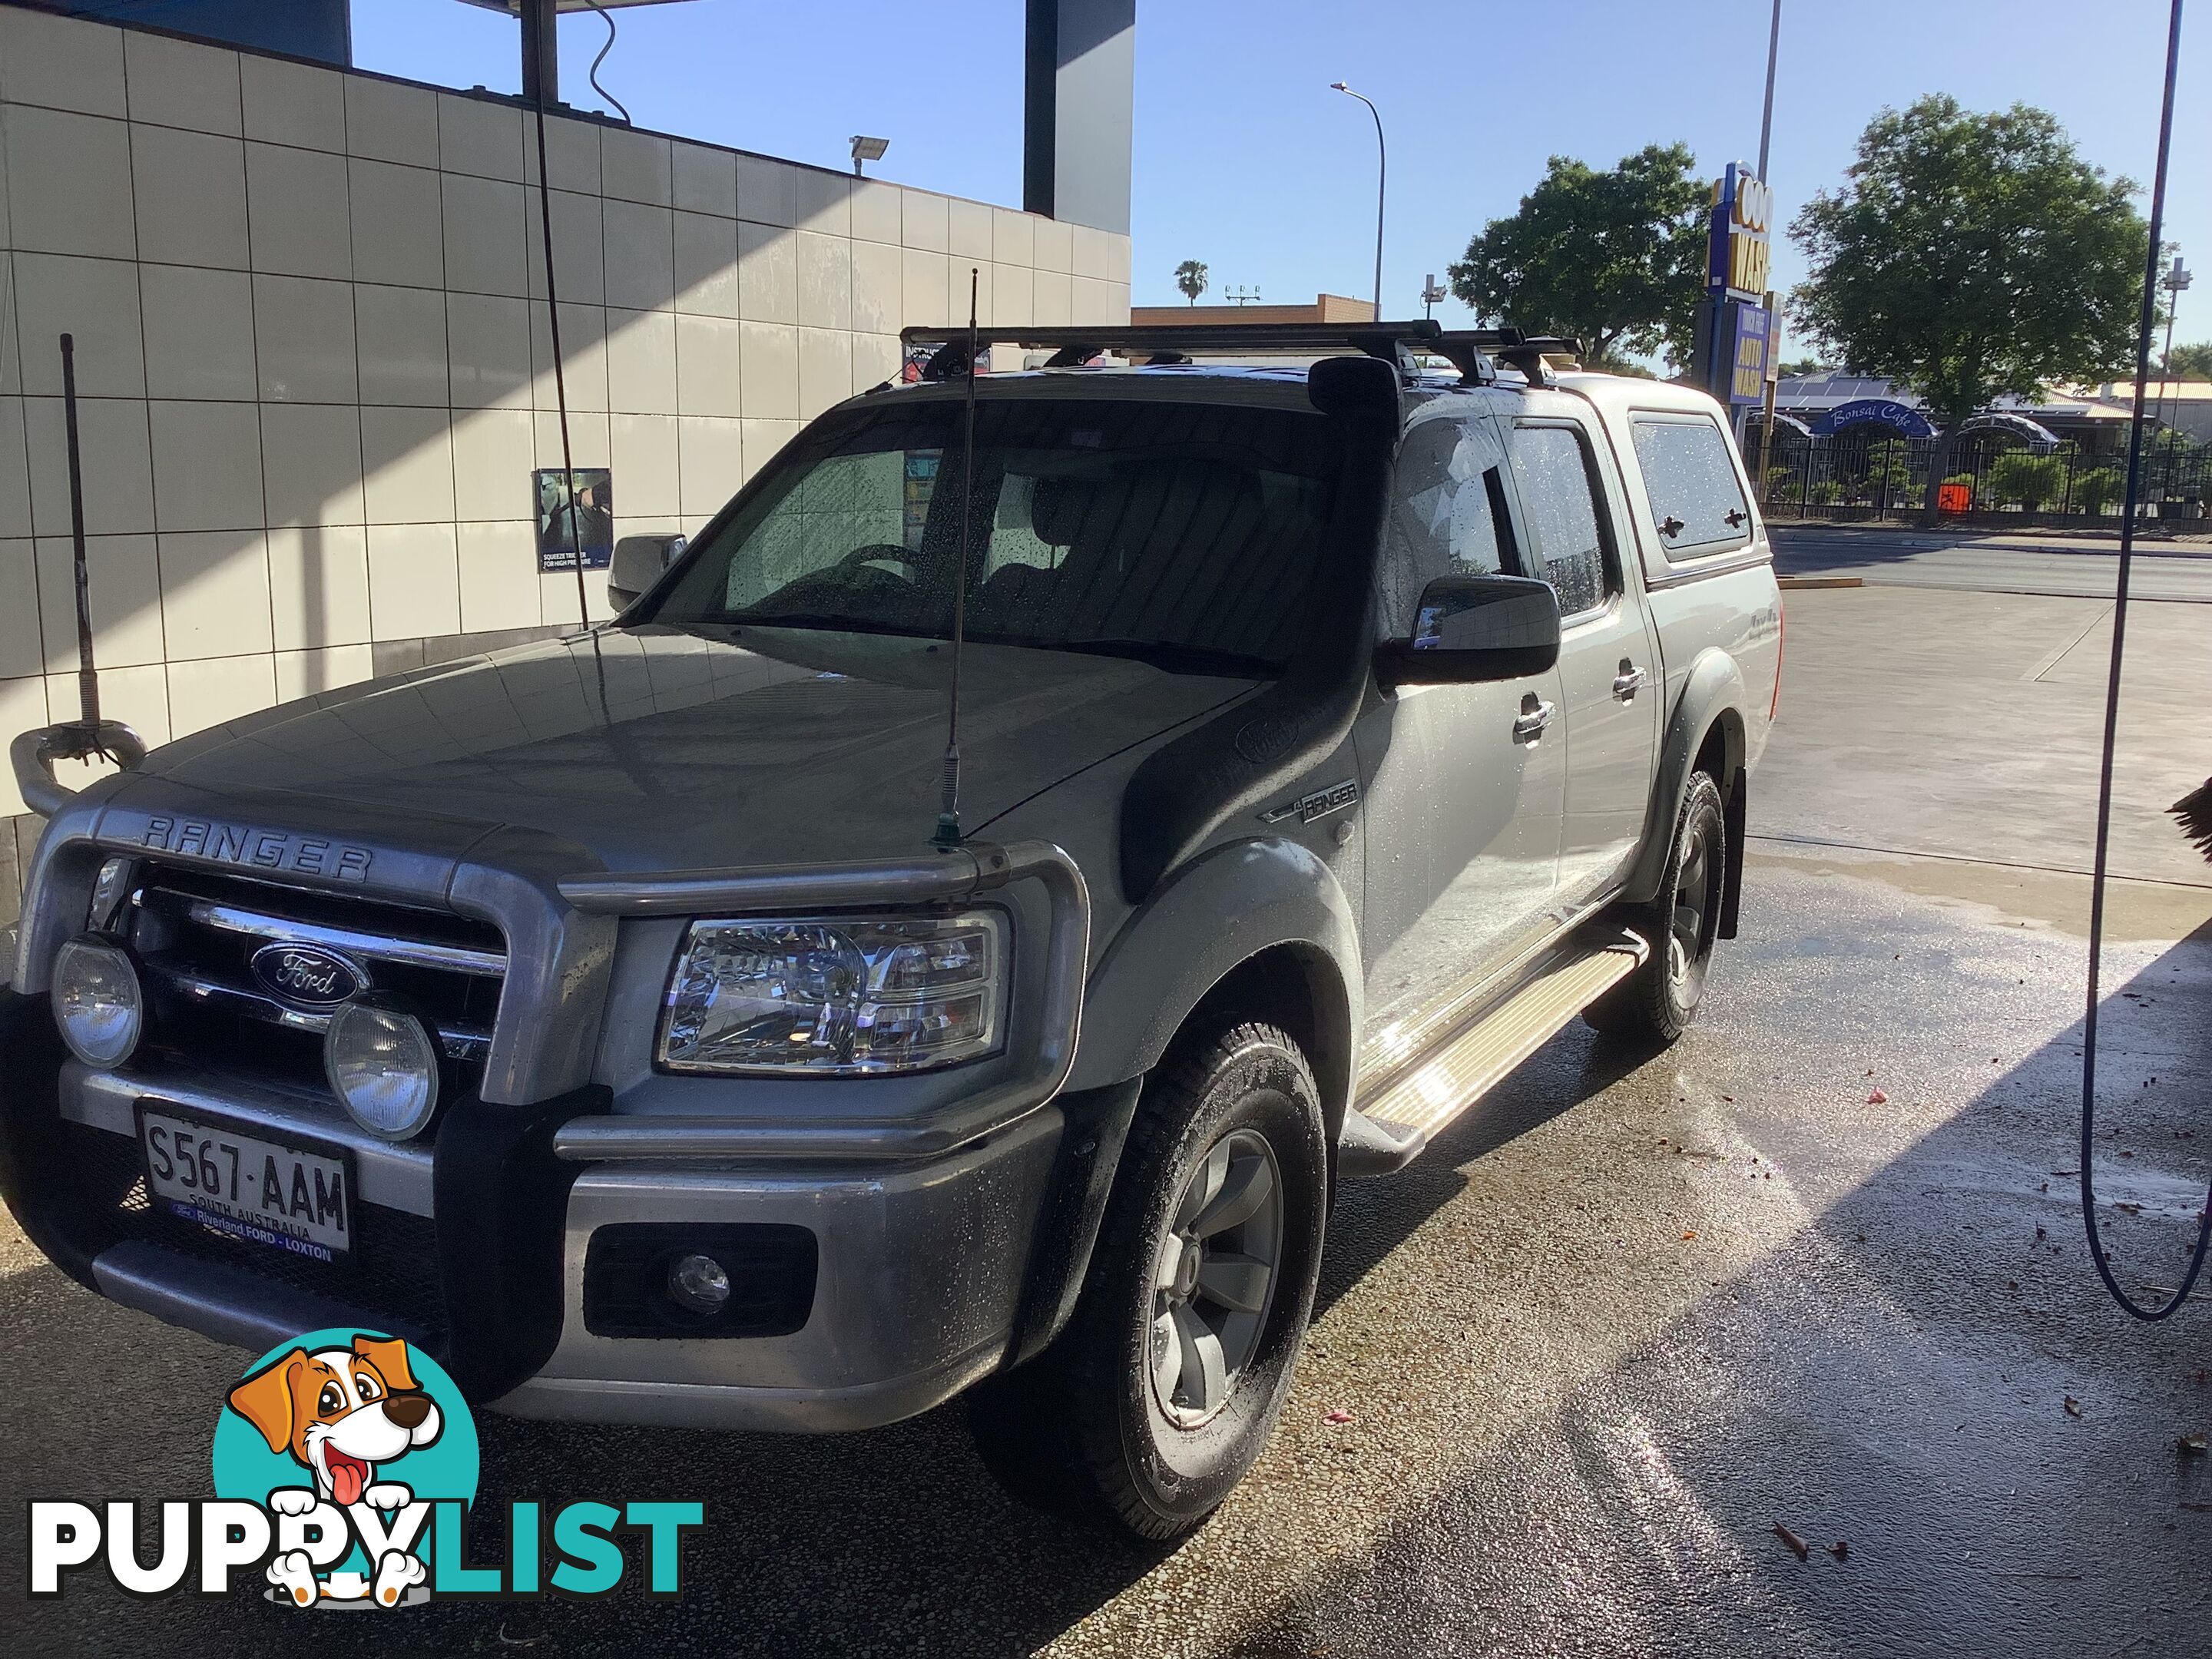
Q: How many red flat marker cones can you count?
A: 0